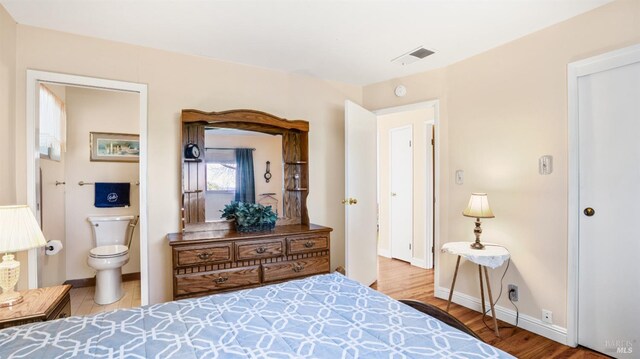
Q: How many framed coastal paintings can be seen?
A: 1